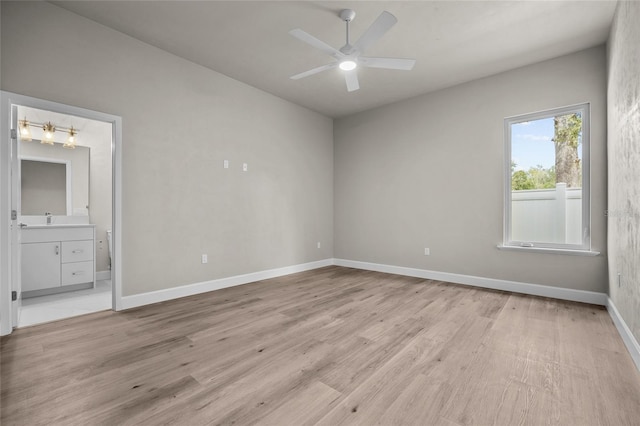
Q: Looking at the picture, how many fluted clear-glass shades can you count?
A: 3